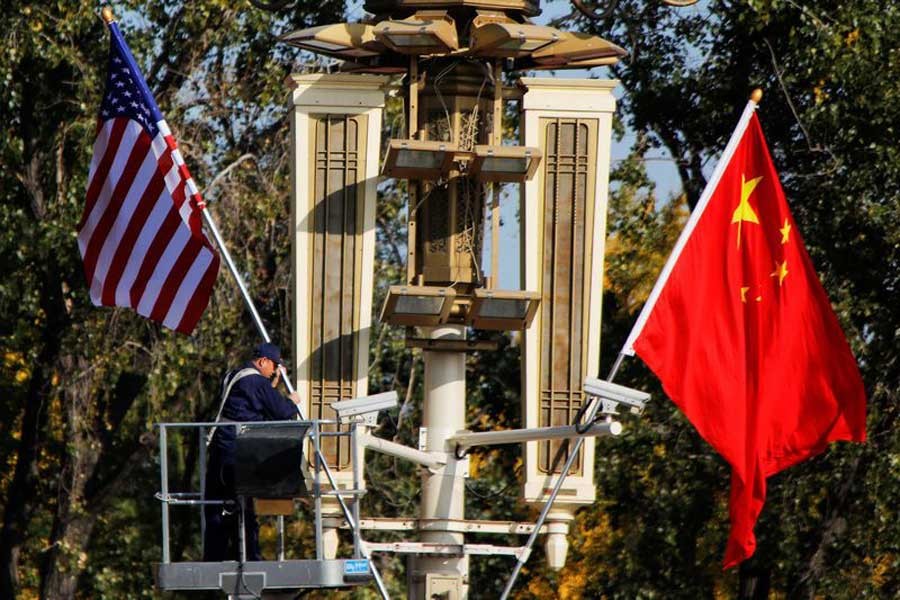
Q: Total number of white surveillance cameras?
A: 2